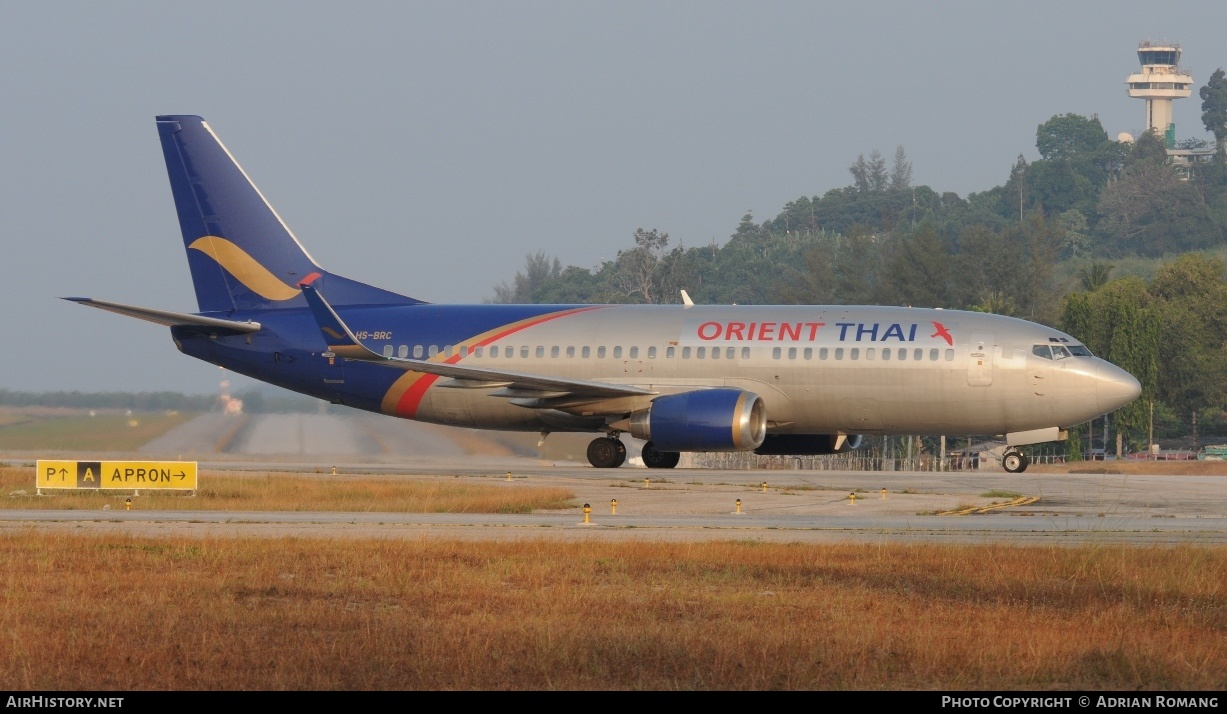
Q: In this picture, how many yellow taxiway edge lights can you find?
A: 10